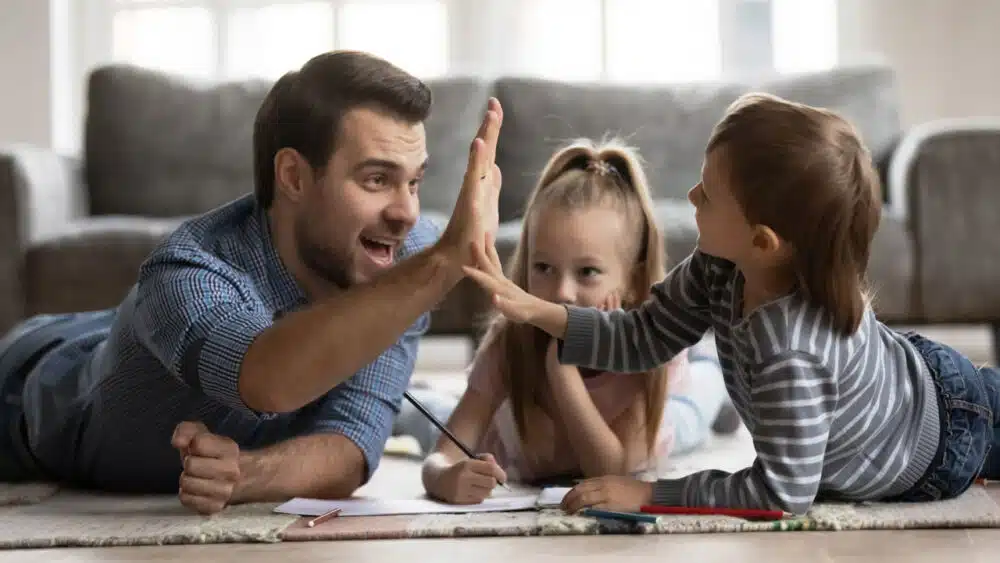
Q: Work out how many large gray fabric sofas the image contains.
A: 1